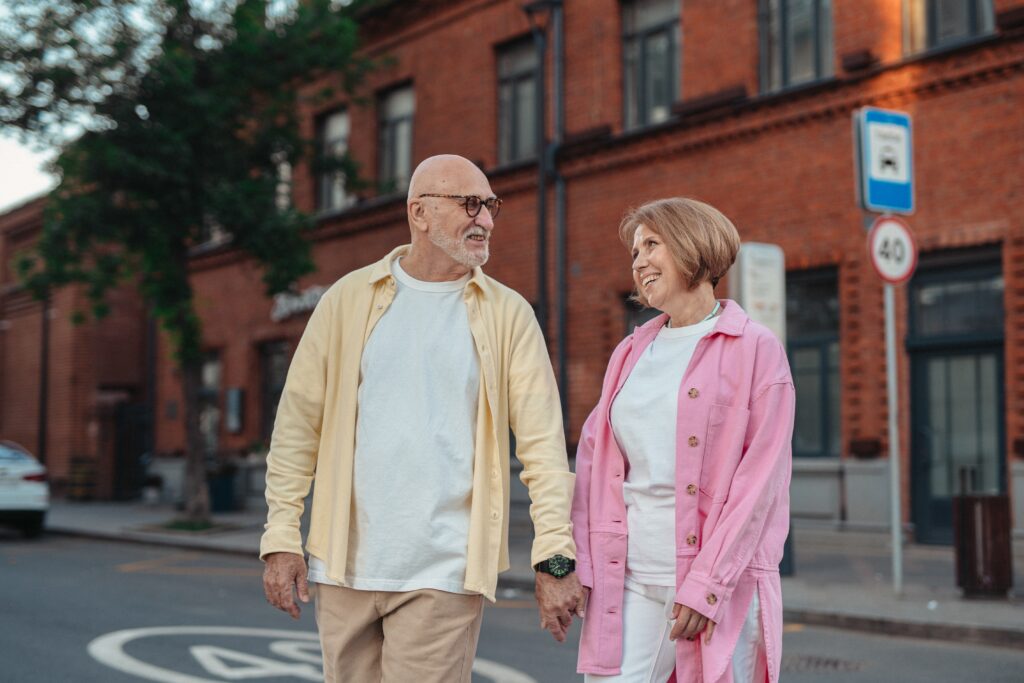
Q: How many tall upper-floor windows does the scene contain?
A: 6